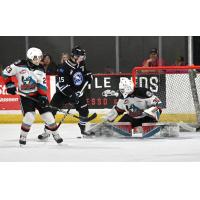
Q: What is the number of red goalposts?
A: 1